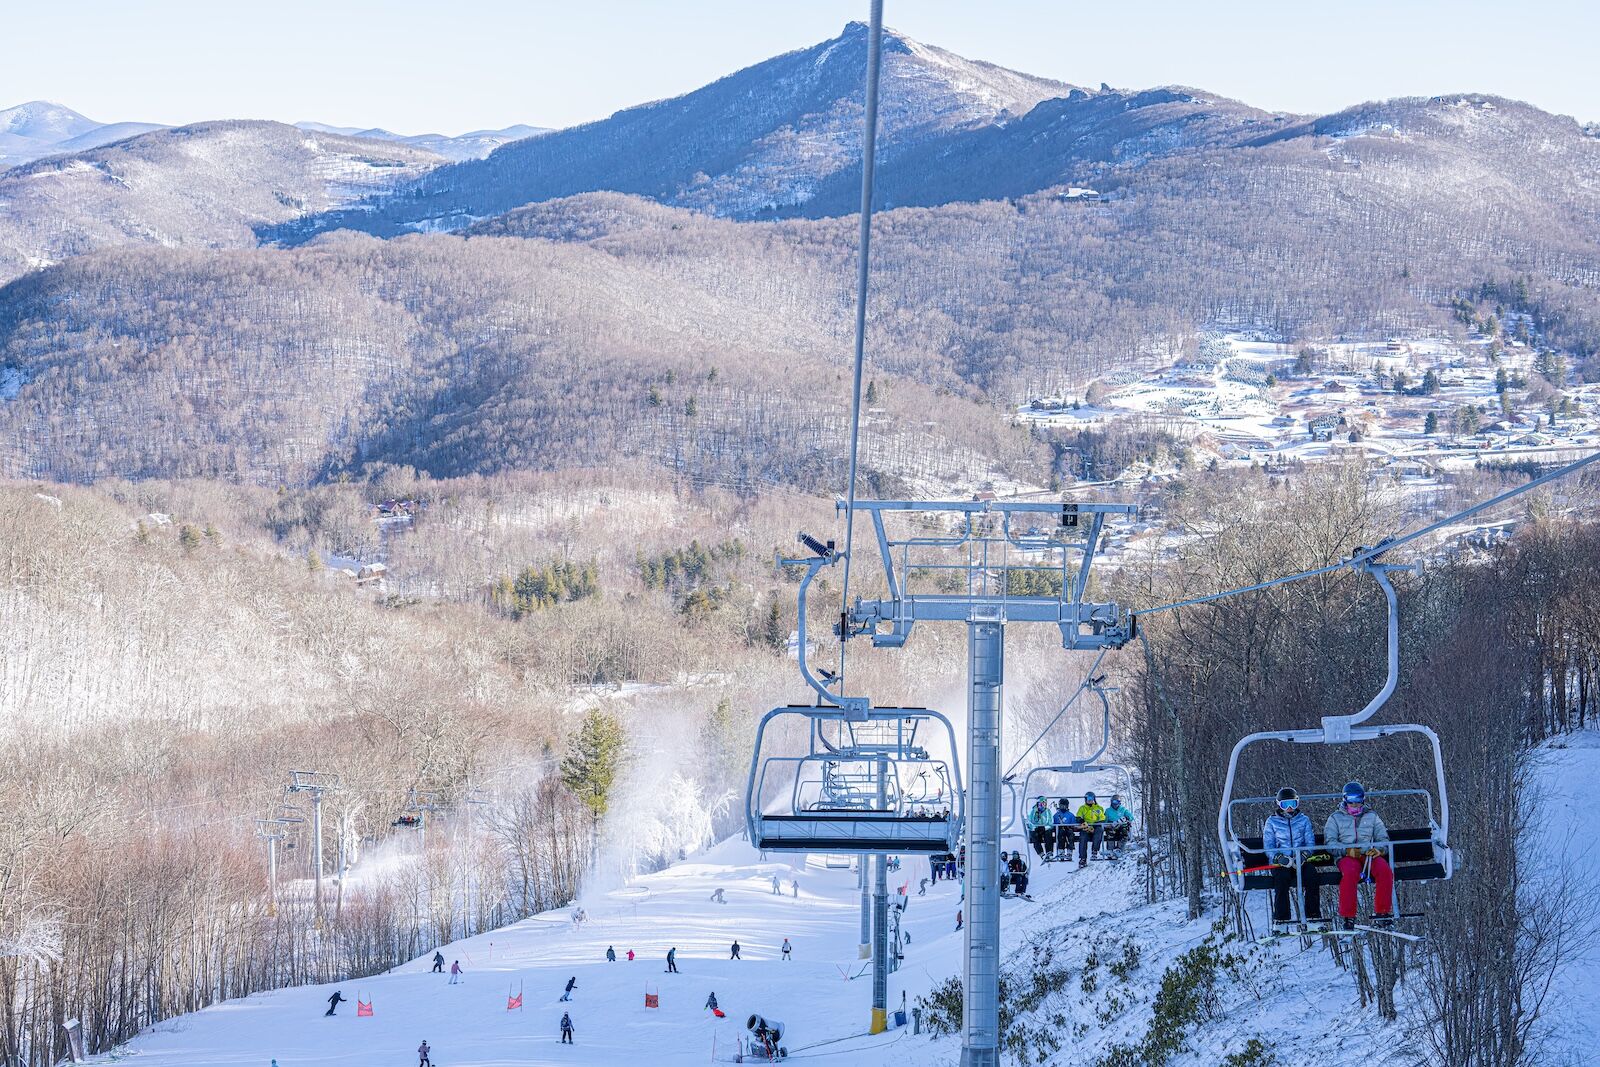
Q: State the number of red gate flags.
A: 3